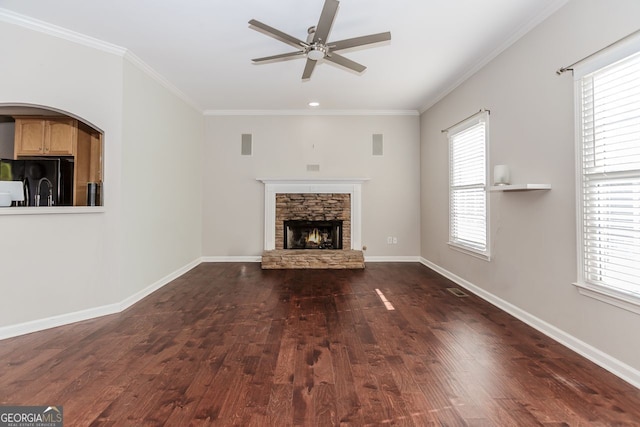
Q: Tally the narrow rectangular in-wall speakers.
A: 2